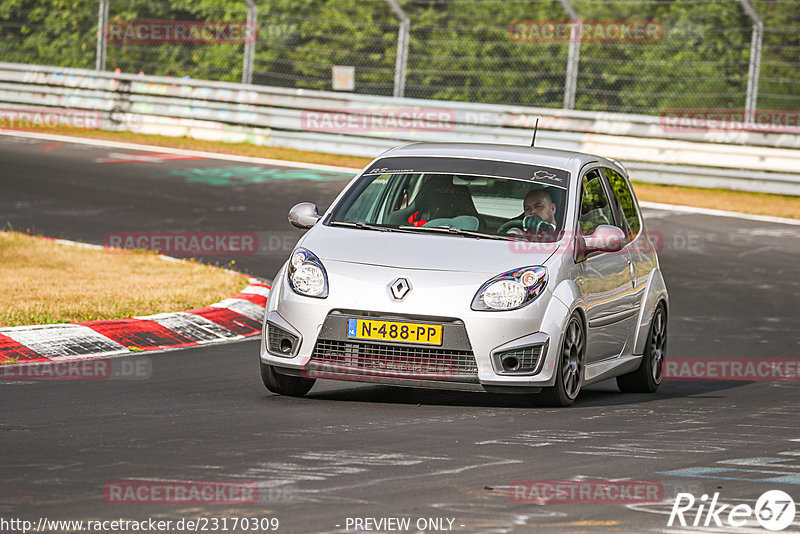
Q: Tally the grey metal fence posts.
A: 5